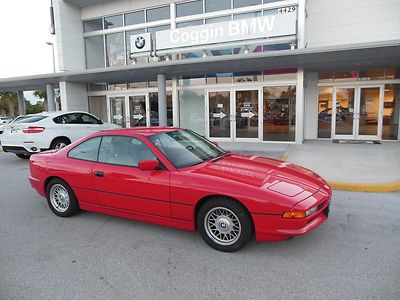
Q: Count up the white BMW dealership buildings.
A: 1